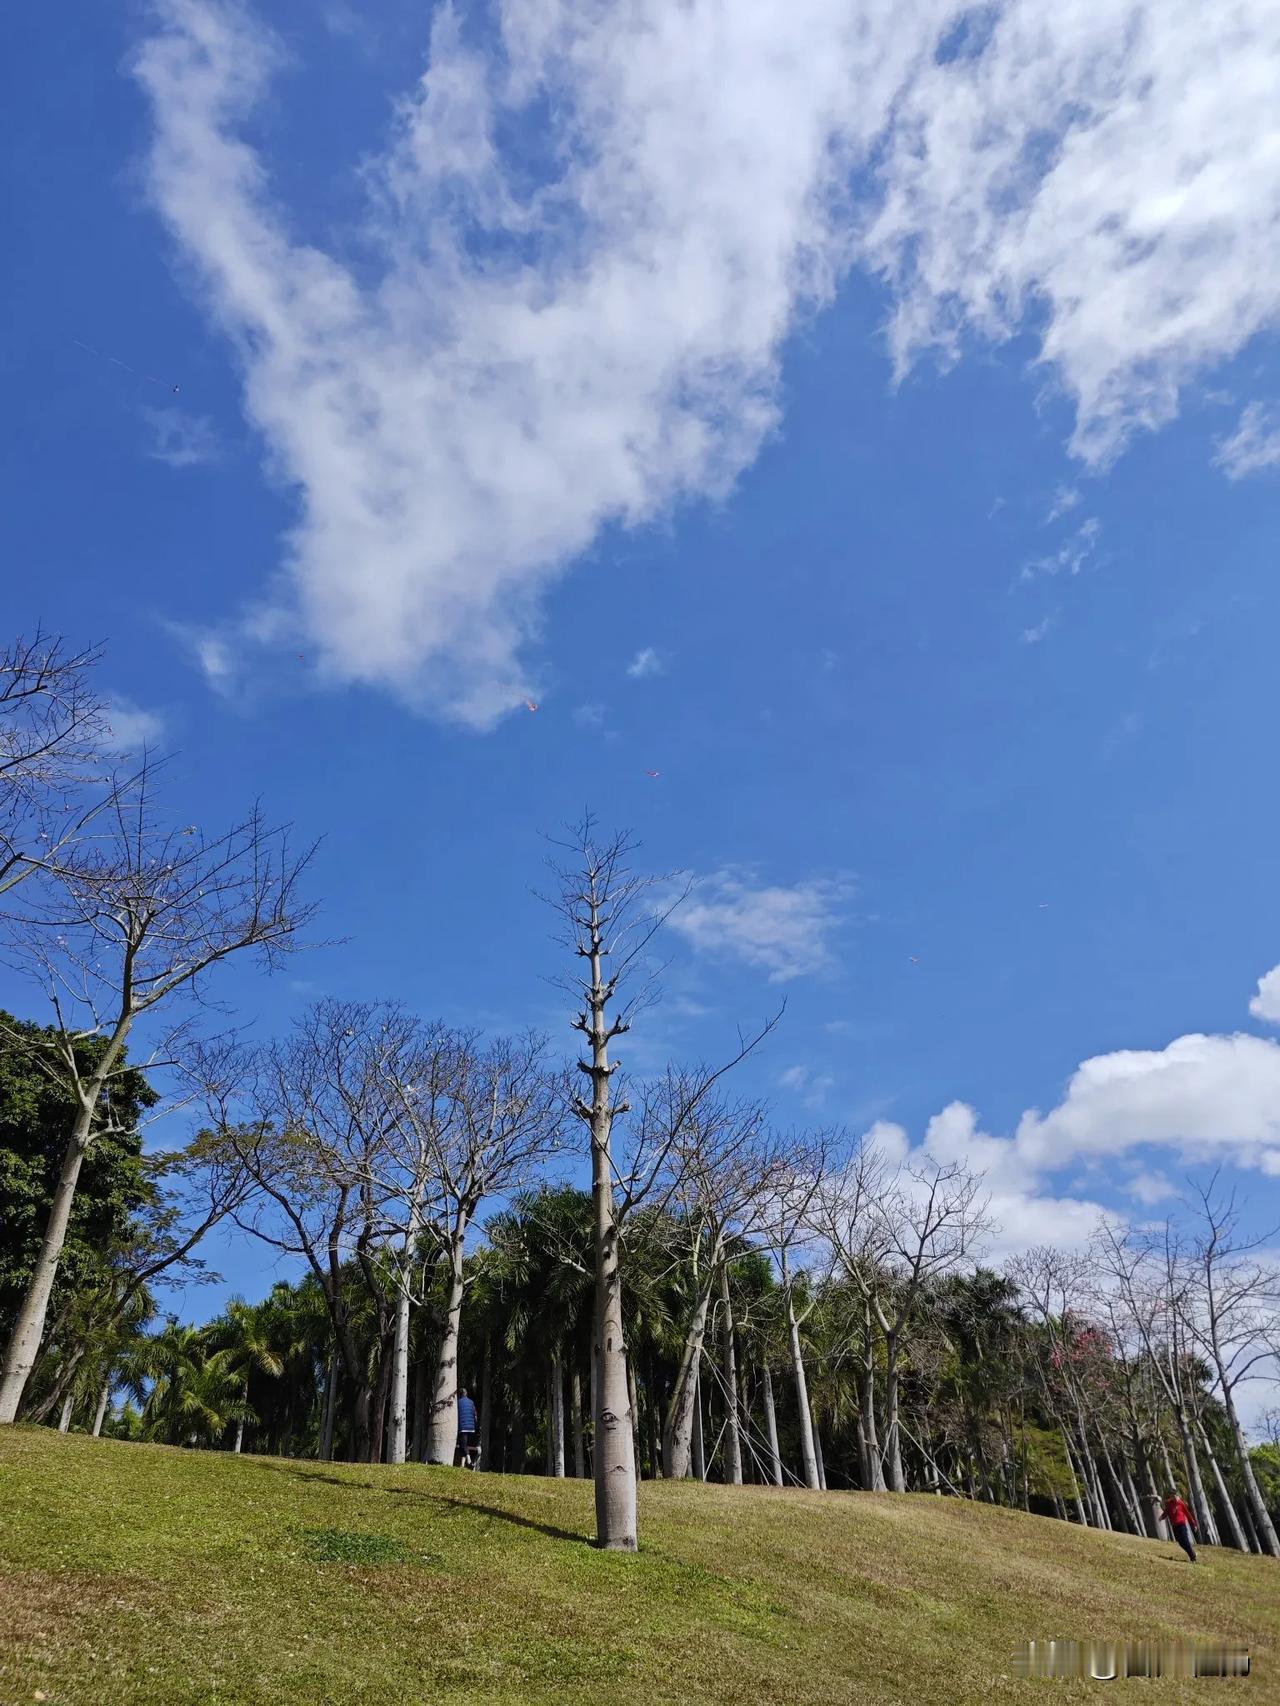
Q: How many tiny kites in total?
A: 6